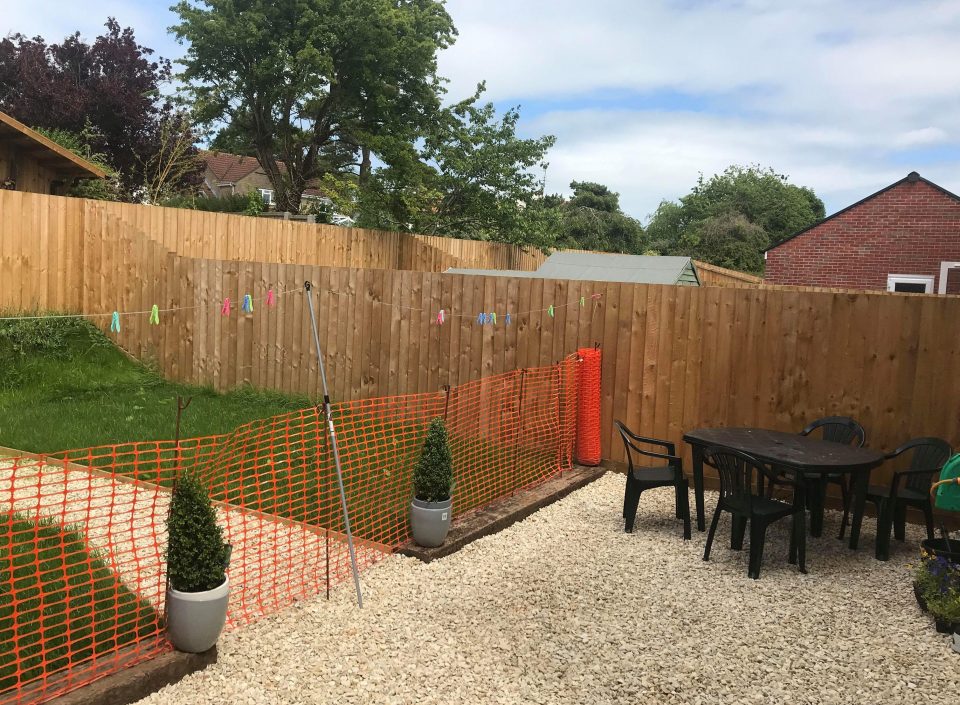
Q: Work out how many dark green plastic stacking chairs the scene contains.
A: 4